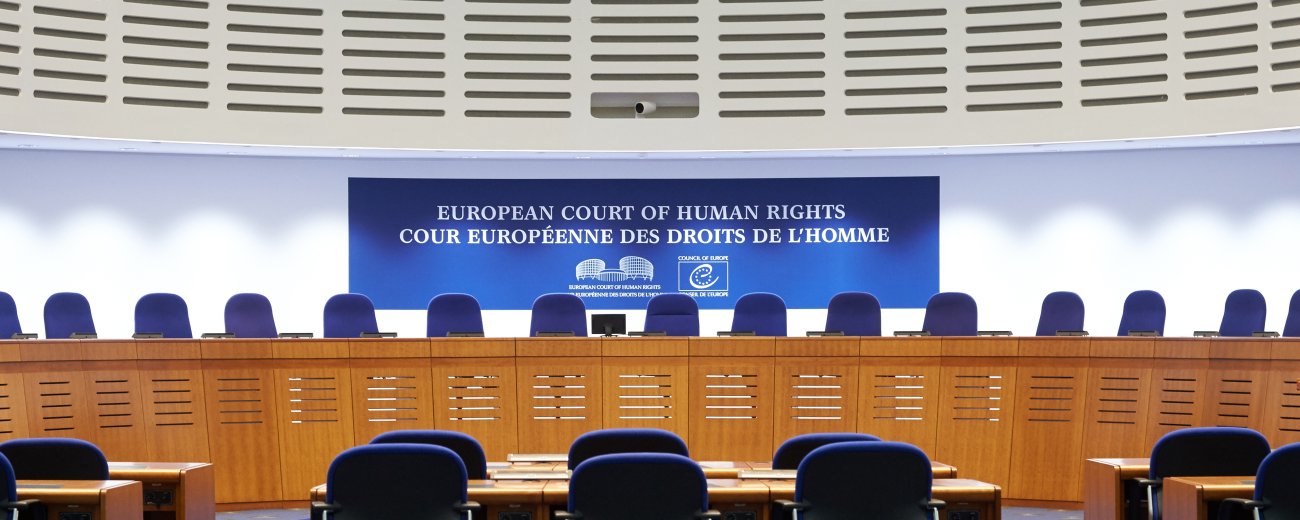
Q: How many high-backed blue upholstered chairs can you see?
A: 15